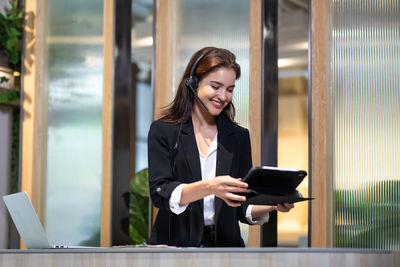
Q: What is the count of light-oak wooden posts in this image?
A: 5